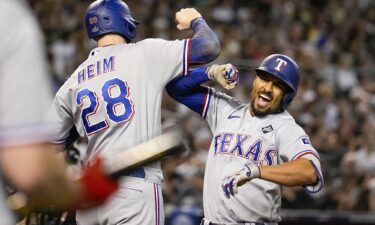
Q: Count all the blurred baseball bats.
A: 1